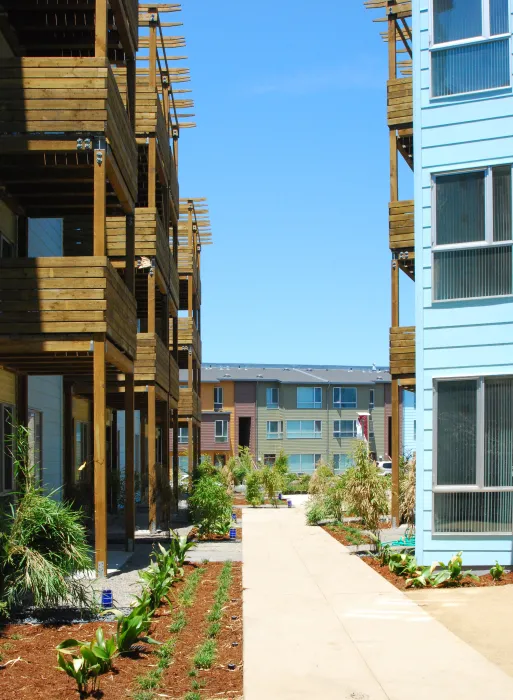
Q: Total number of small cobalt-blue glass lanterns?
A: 5